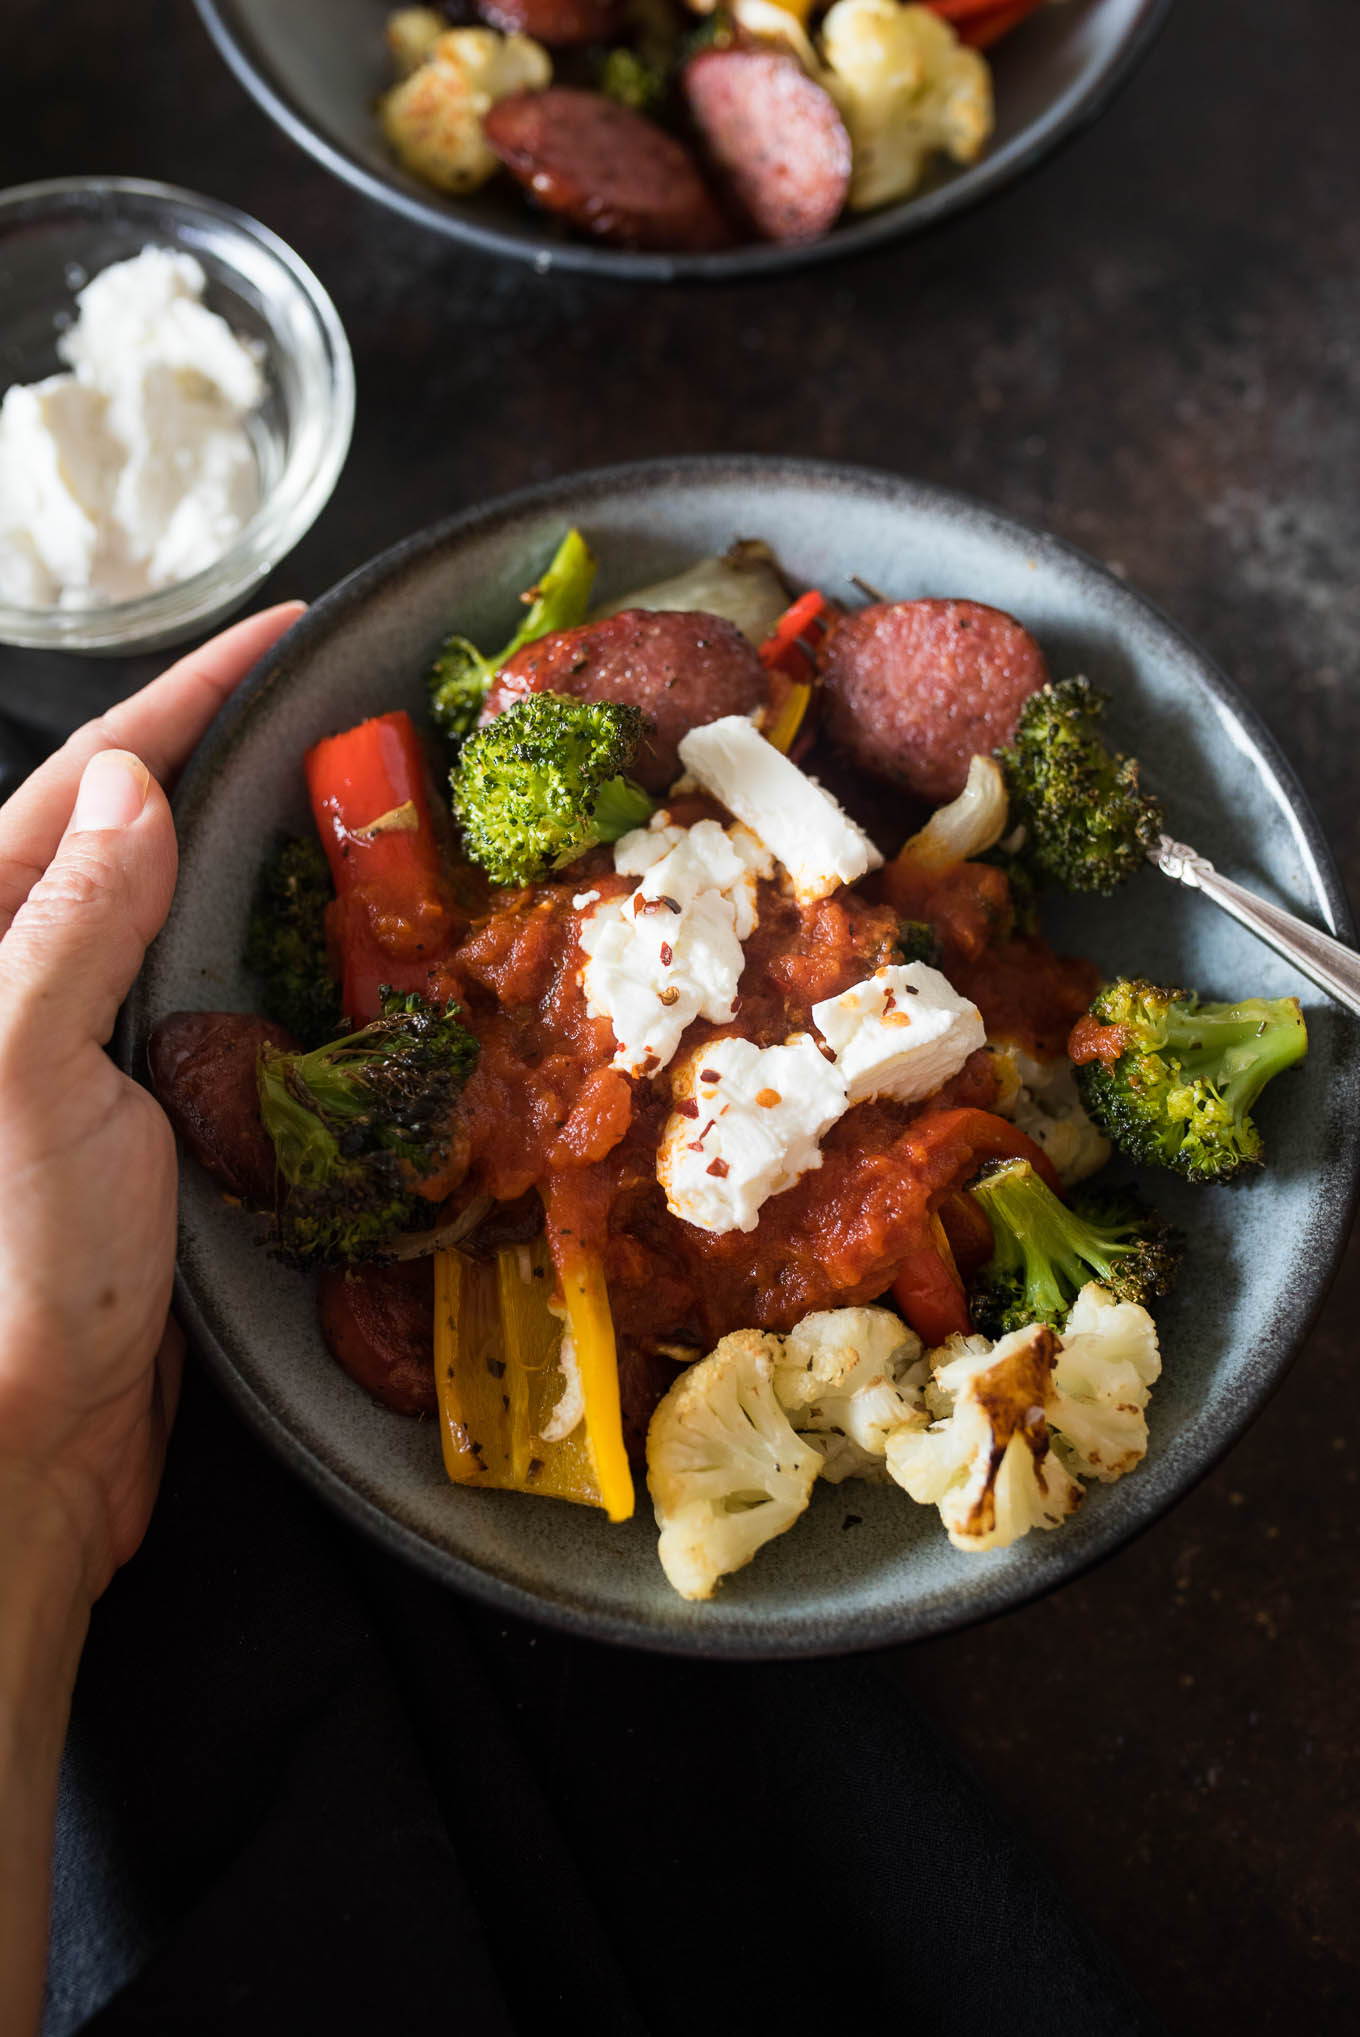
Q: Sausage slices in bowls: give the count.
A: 7